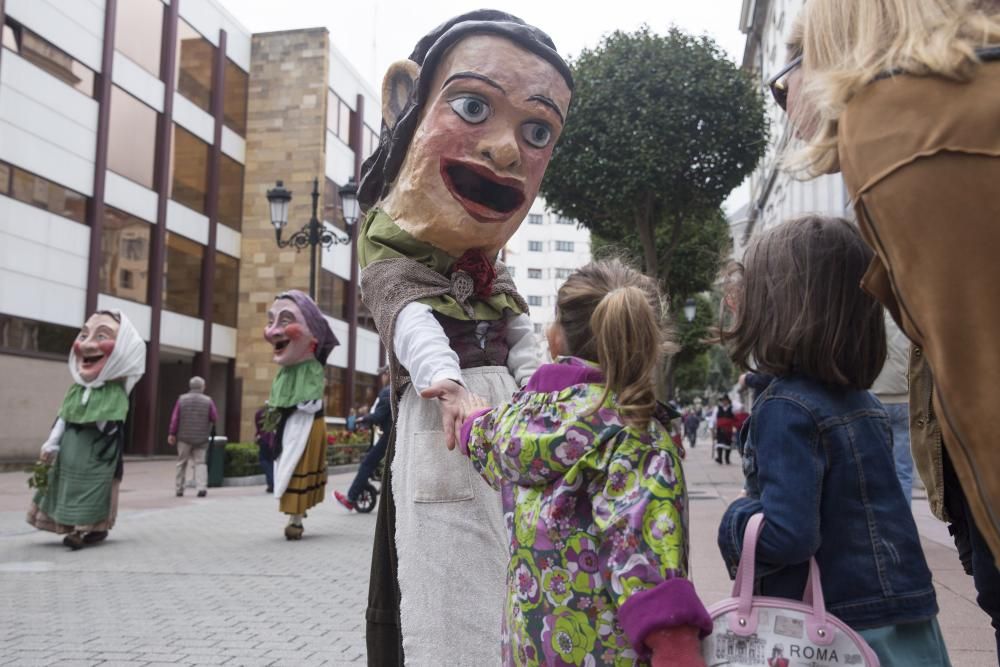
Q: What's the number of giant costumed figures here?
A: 3